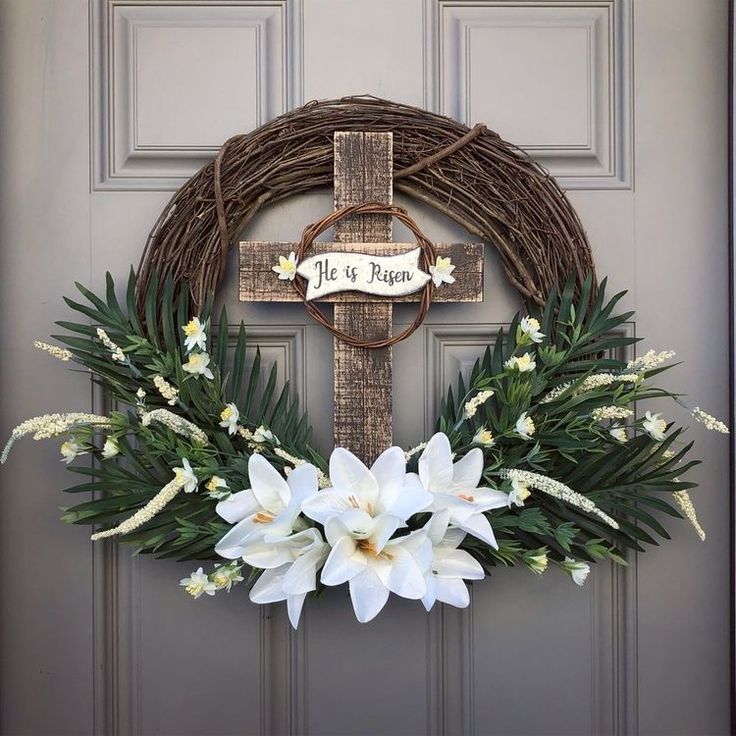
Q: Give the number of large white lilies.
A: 6